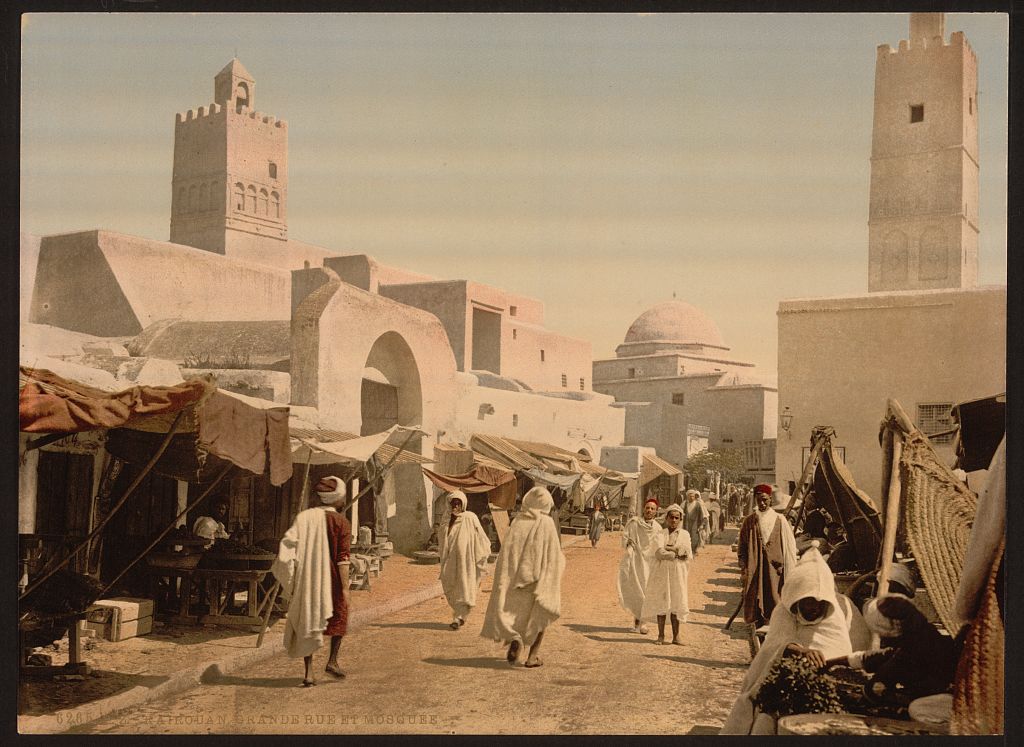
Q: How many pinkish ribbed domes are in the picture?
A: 1